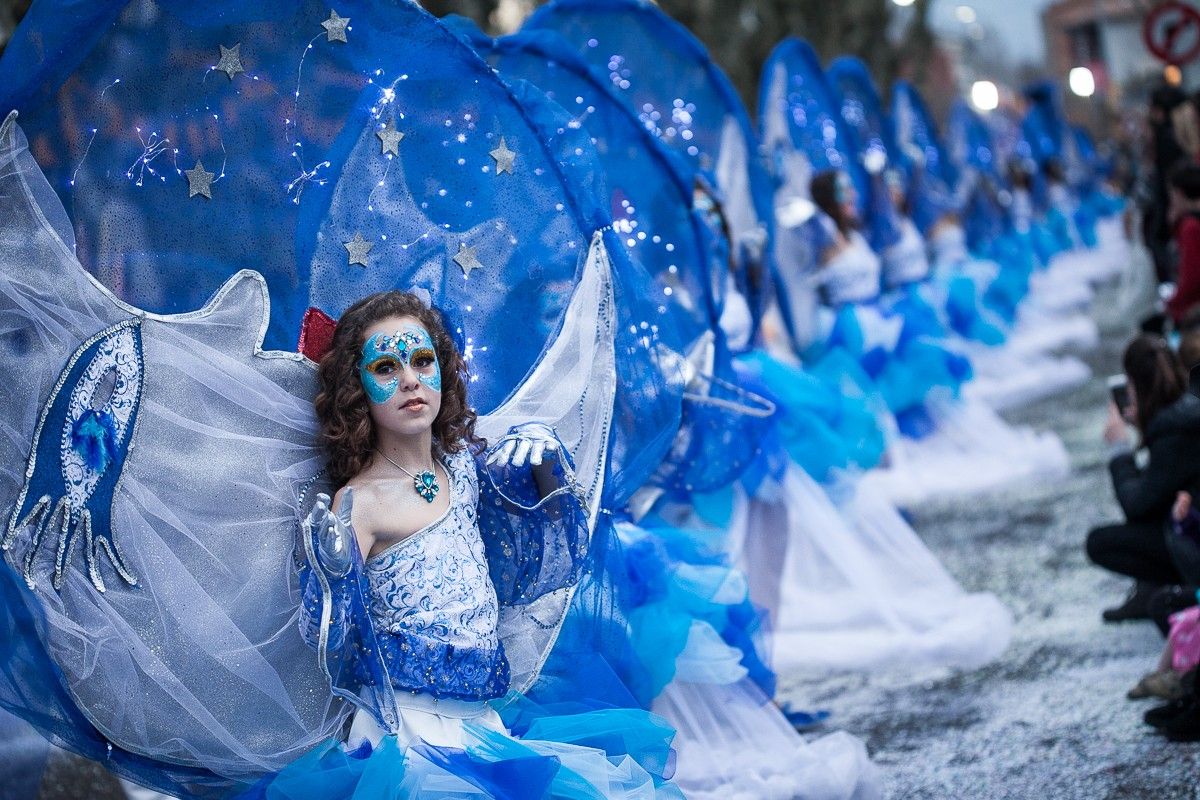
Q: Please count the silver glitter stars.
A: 7